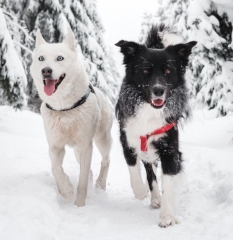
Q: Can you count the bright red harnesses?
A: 1